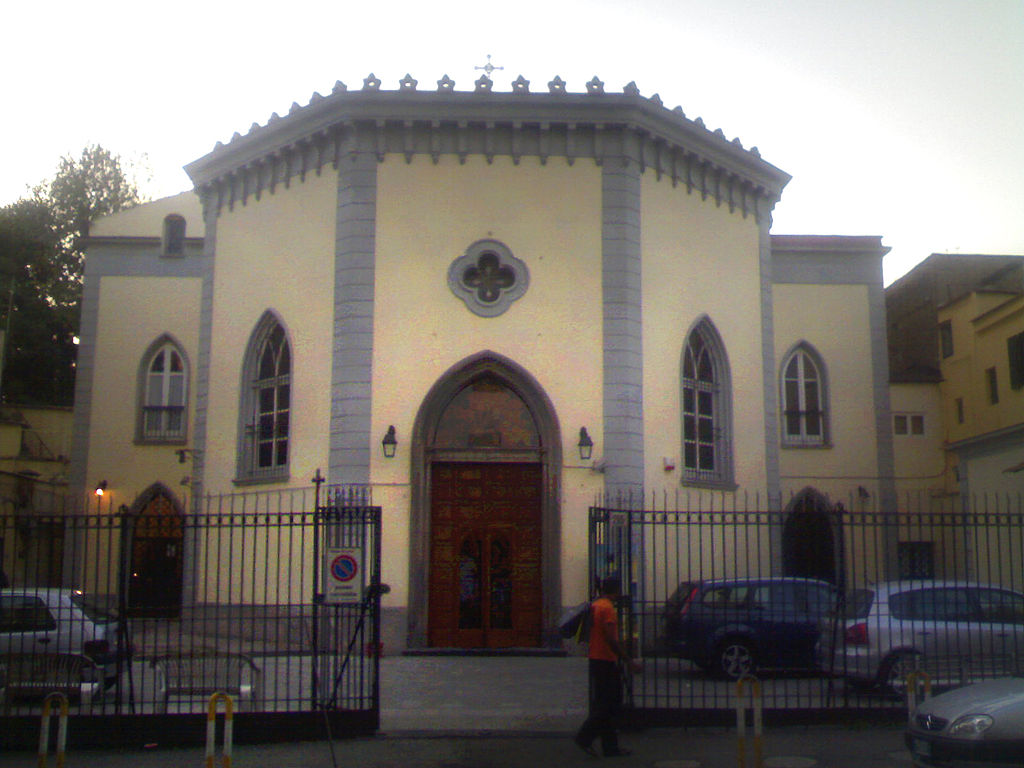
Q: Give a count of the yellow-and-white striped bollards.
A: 4